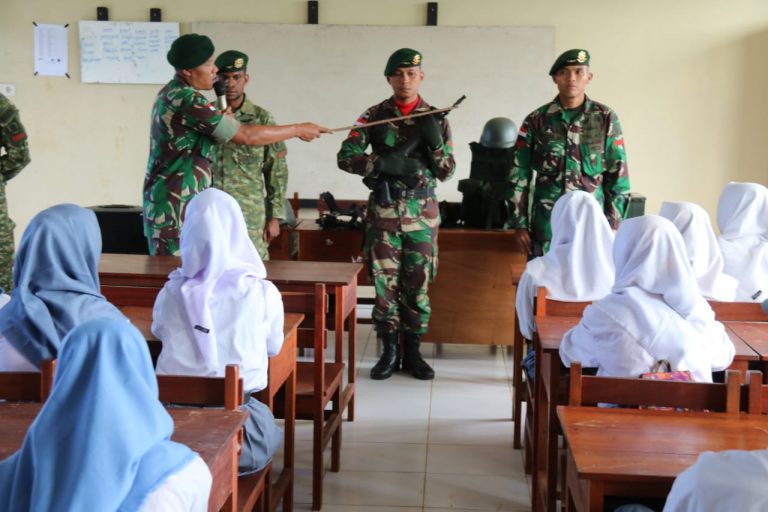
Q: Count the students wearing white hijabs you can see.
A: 5